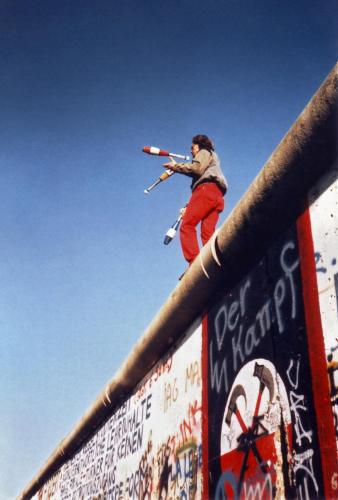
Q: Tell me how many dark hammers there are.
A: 2